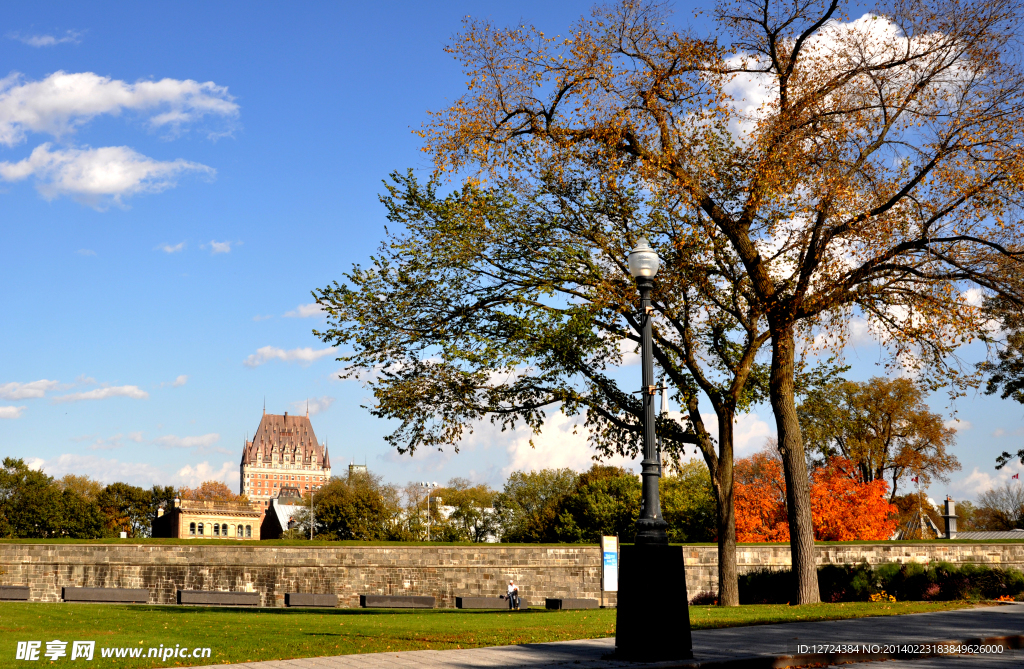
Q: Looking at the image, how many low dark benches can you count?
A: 7